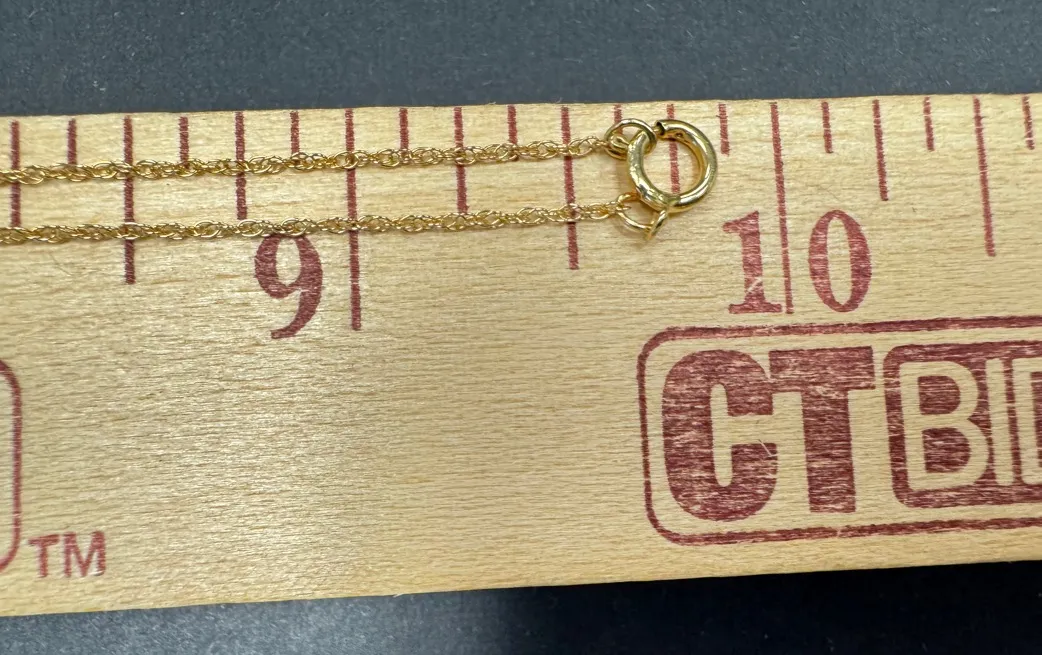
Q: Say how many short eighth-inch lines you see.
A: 10